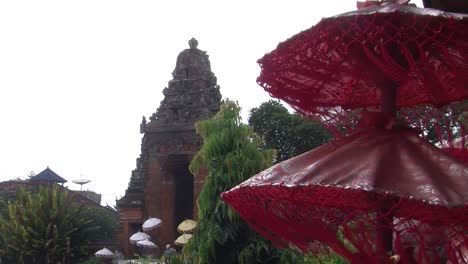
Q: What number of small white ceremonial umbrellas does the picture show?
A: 4